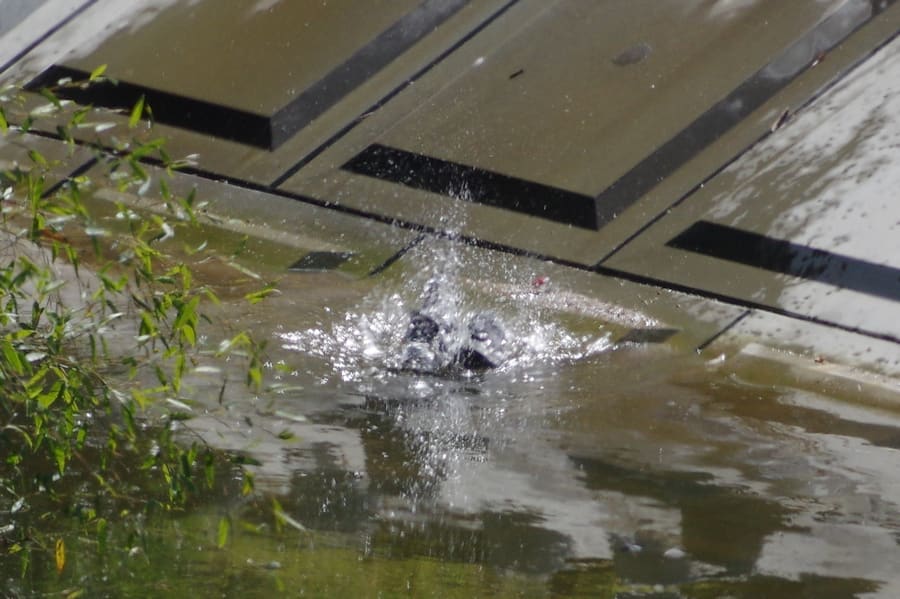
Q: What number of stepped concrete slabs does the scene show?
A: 3